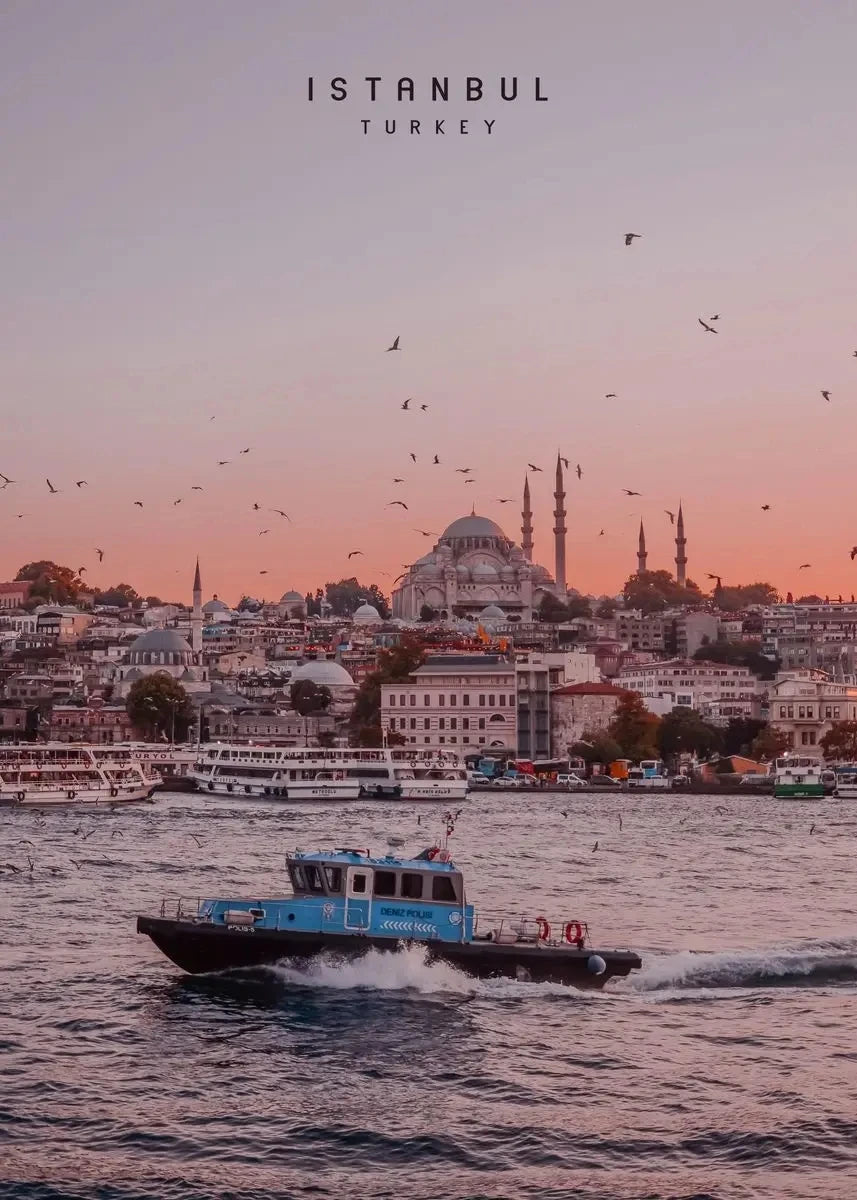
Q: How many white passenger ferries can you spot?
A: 3